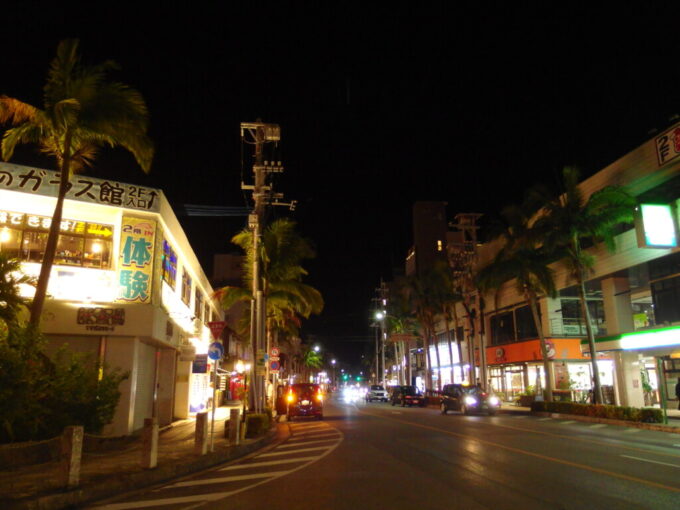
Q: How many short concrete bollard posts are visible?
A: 4